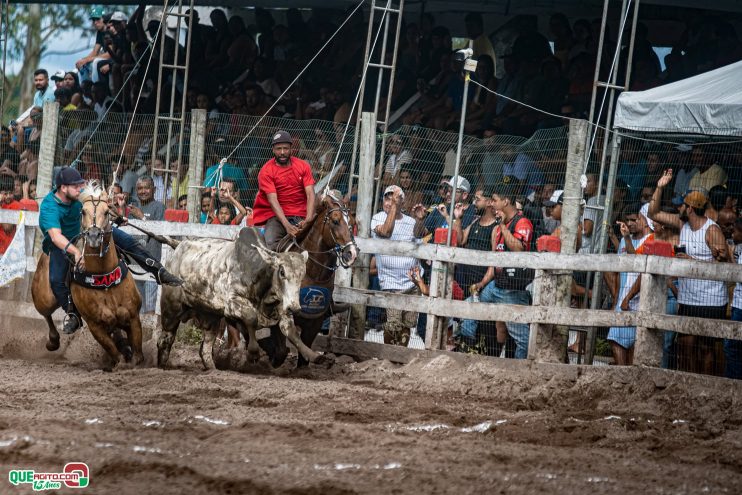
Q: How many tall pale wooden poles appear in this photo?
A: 4